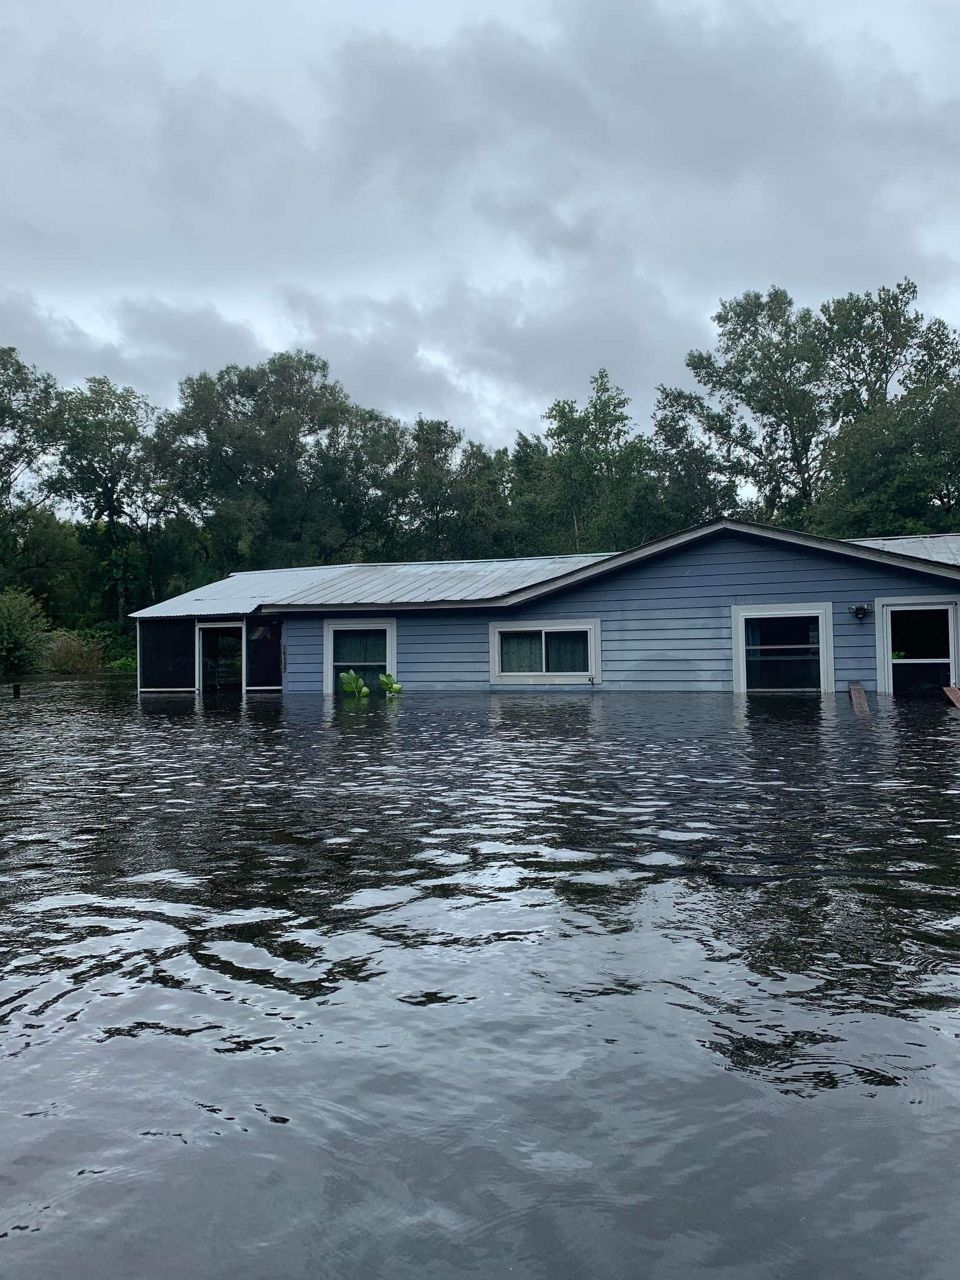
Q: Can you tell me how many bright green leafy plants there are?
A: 2